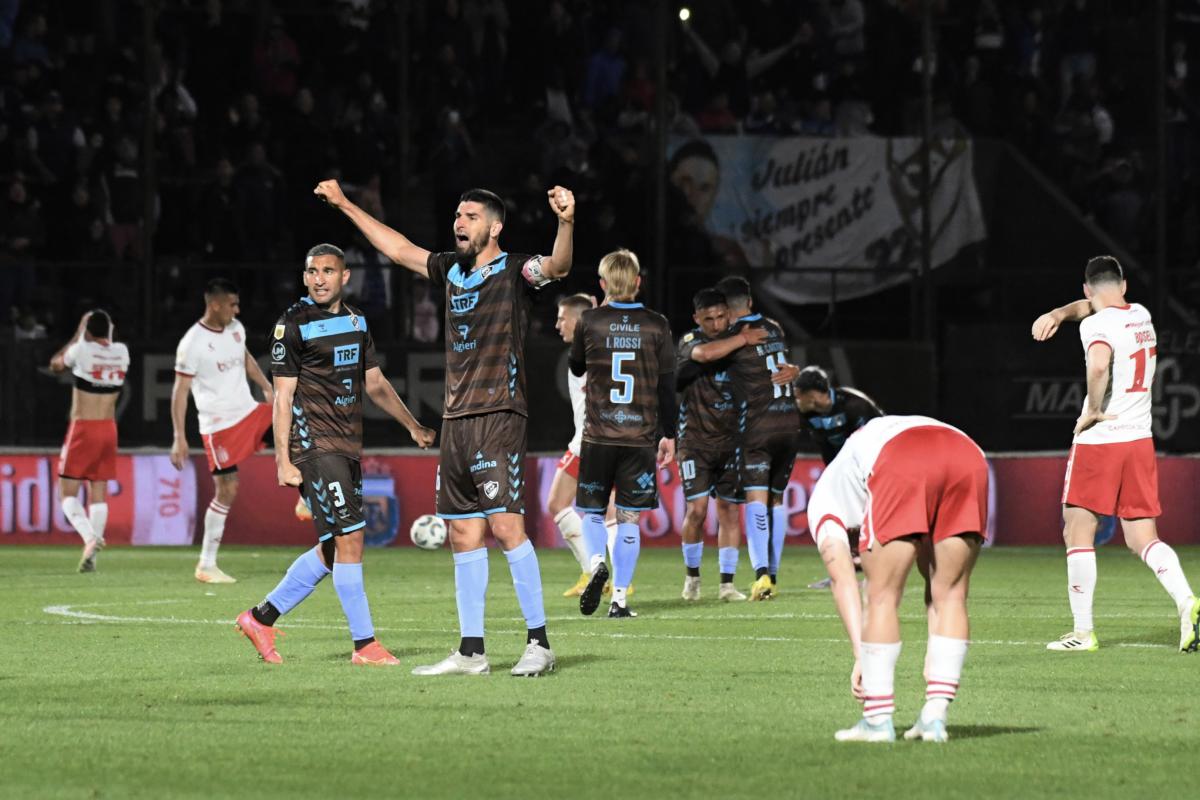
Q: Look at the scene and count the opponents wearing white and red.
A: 5